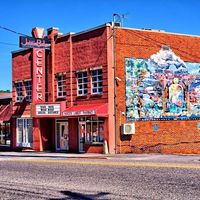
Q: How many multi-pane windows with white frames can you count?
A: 5